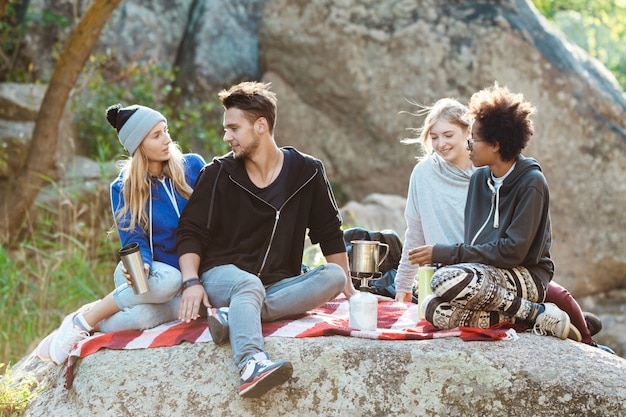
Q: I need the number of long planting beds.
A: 0